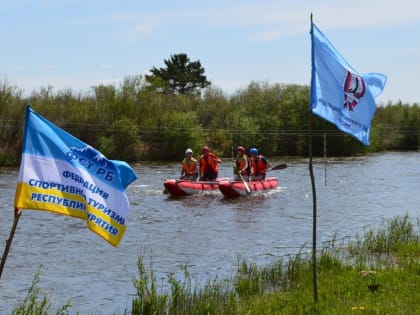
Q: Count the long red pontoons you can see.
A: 2